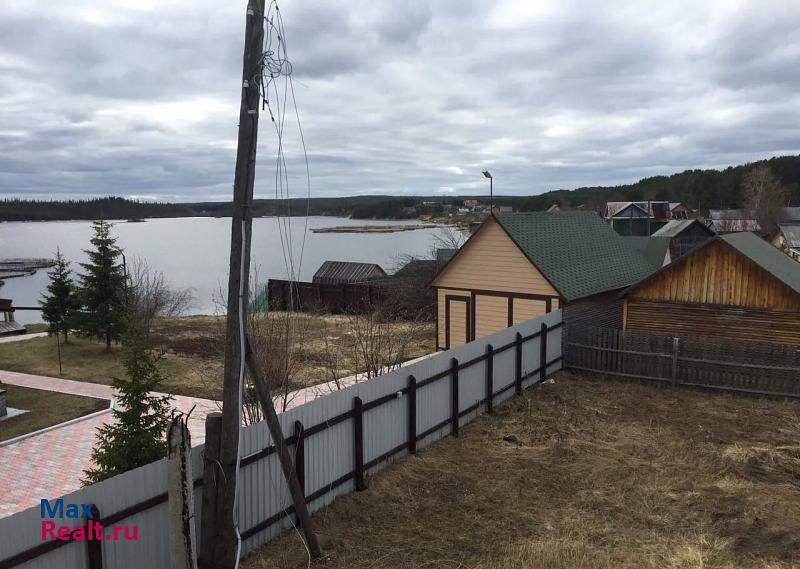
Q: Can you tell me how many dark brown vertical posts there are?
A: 8